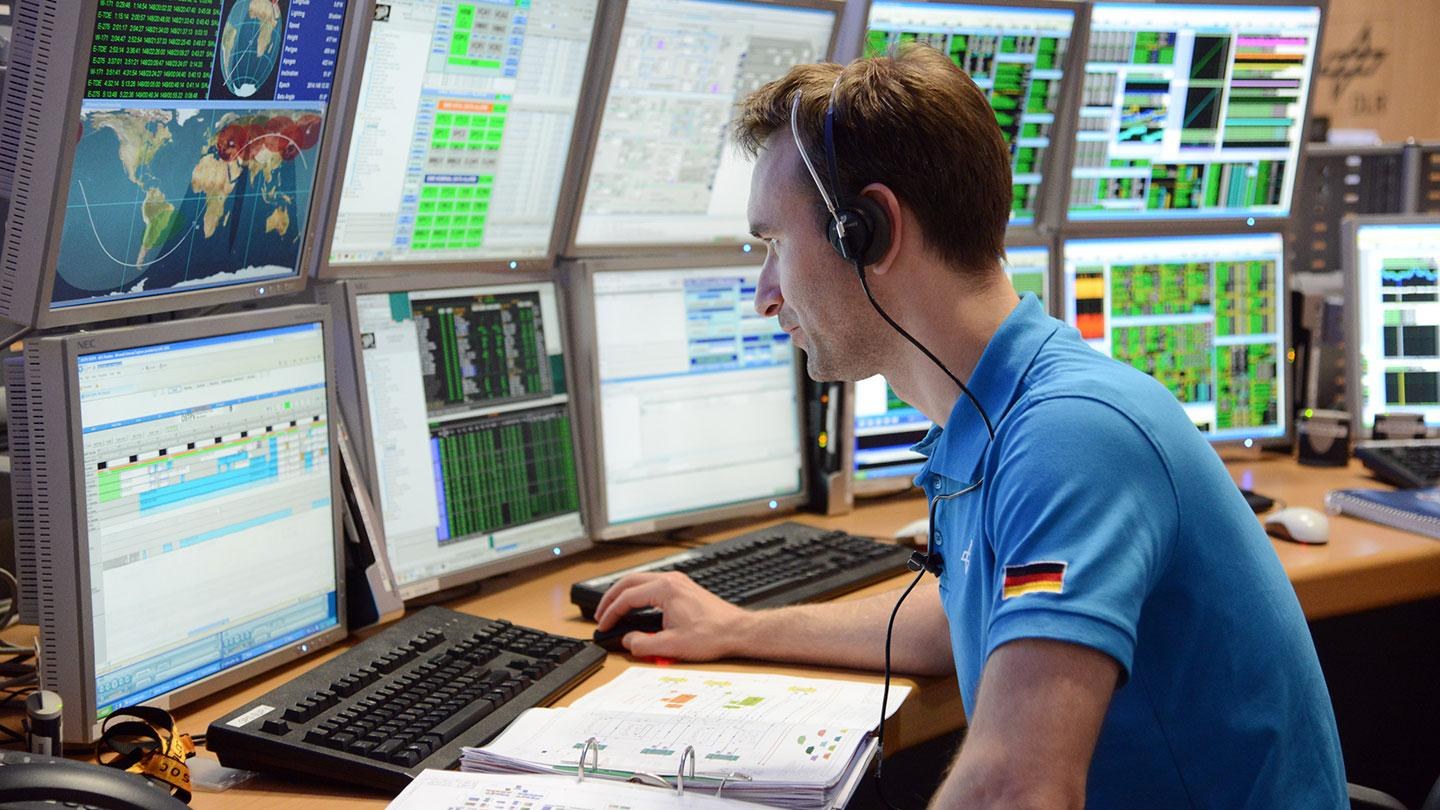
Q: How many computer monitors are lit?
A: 11